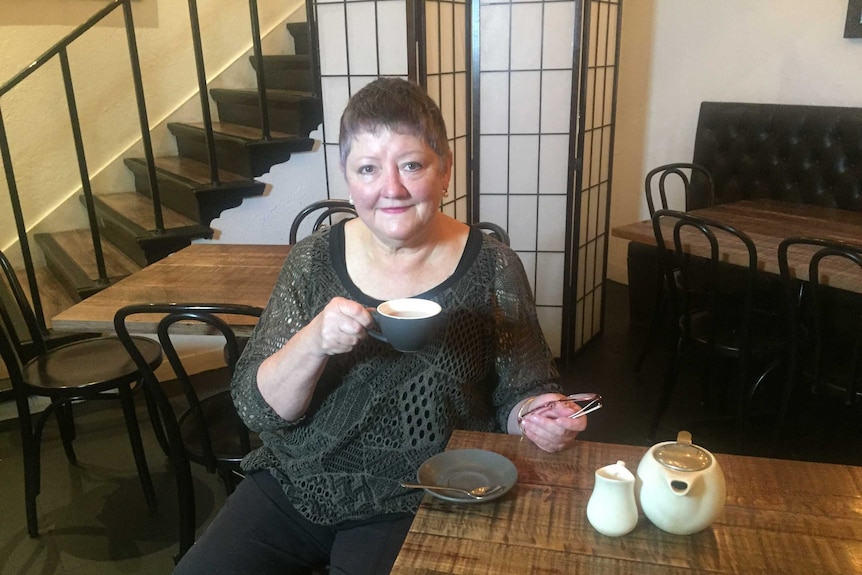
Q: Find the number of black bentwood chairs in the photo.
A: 7